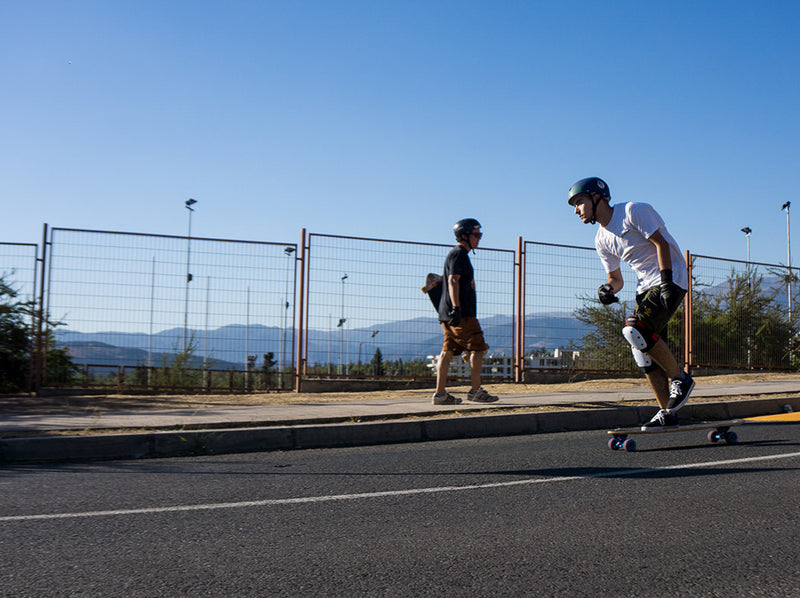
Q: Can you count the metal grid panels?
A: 5